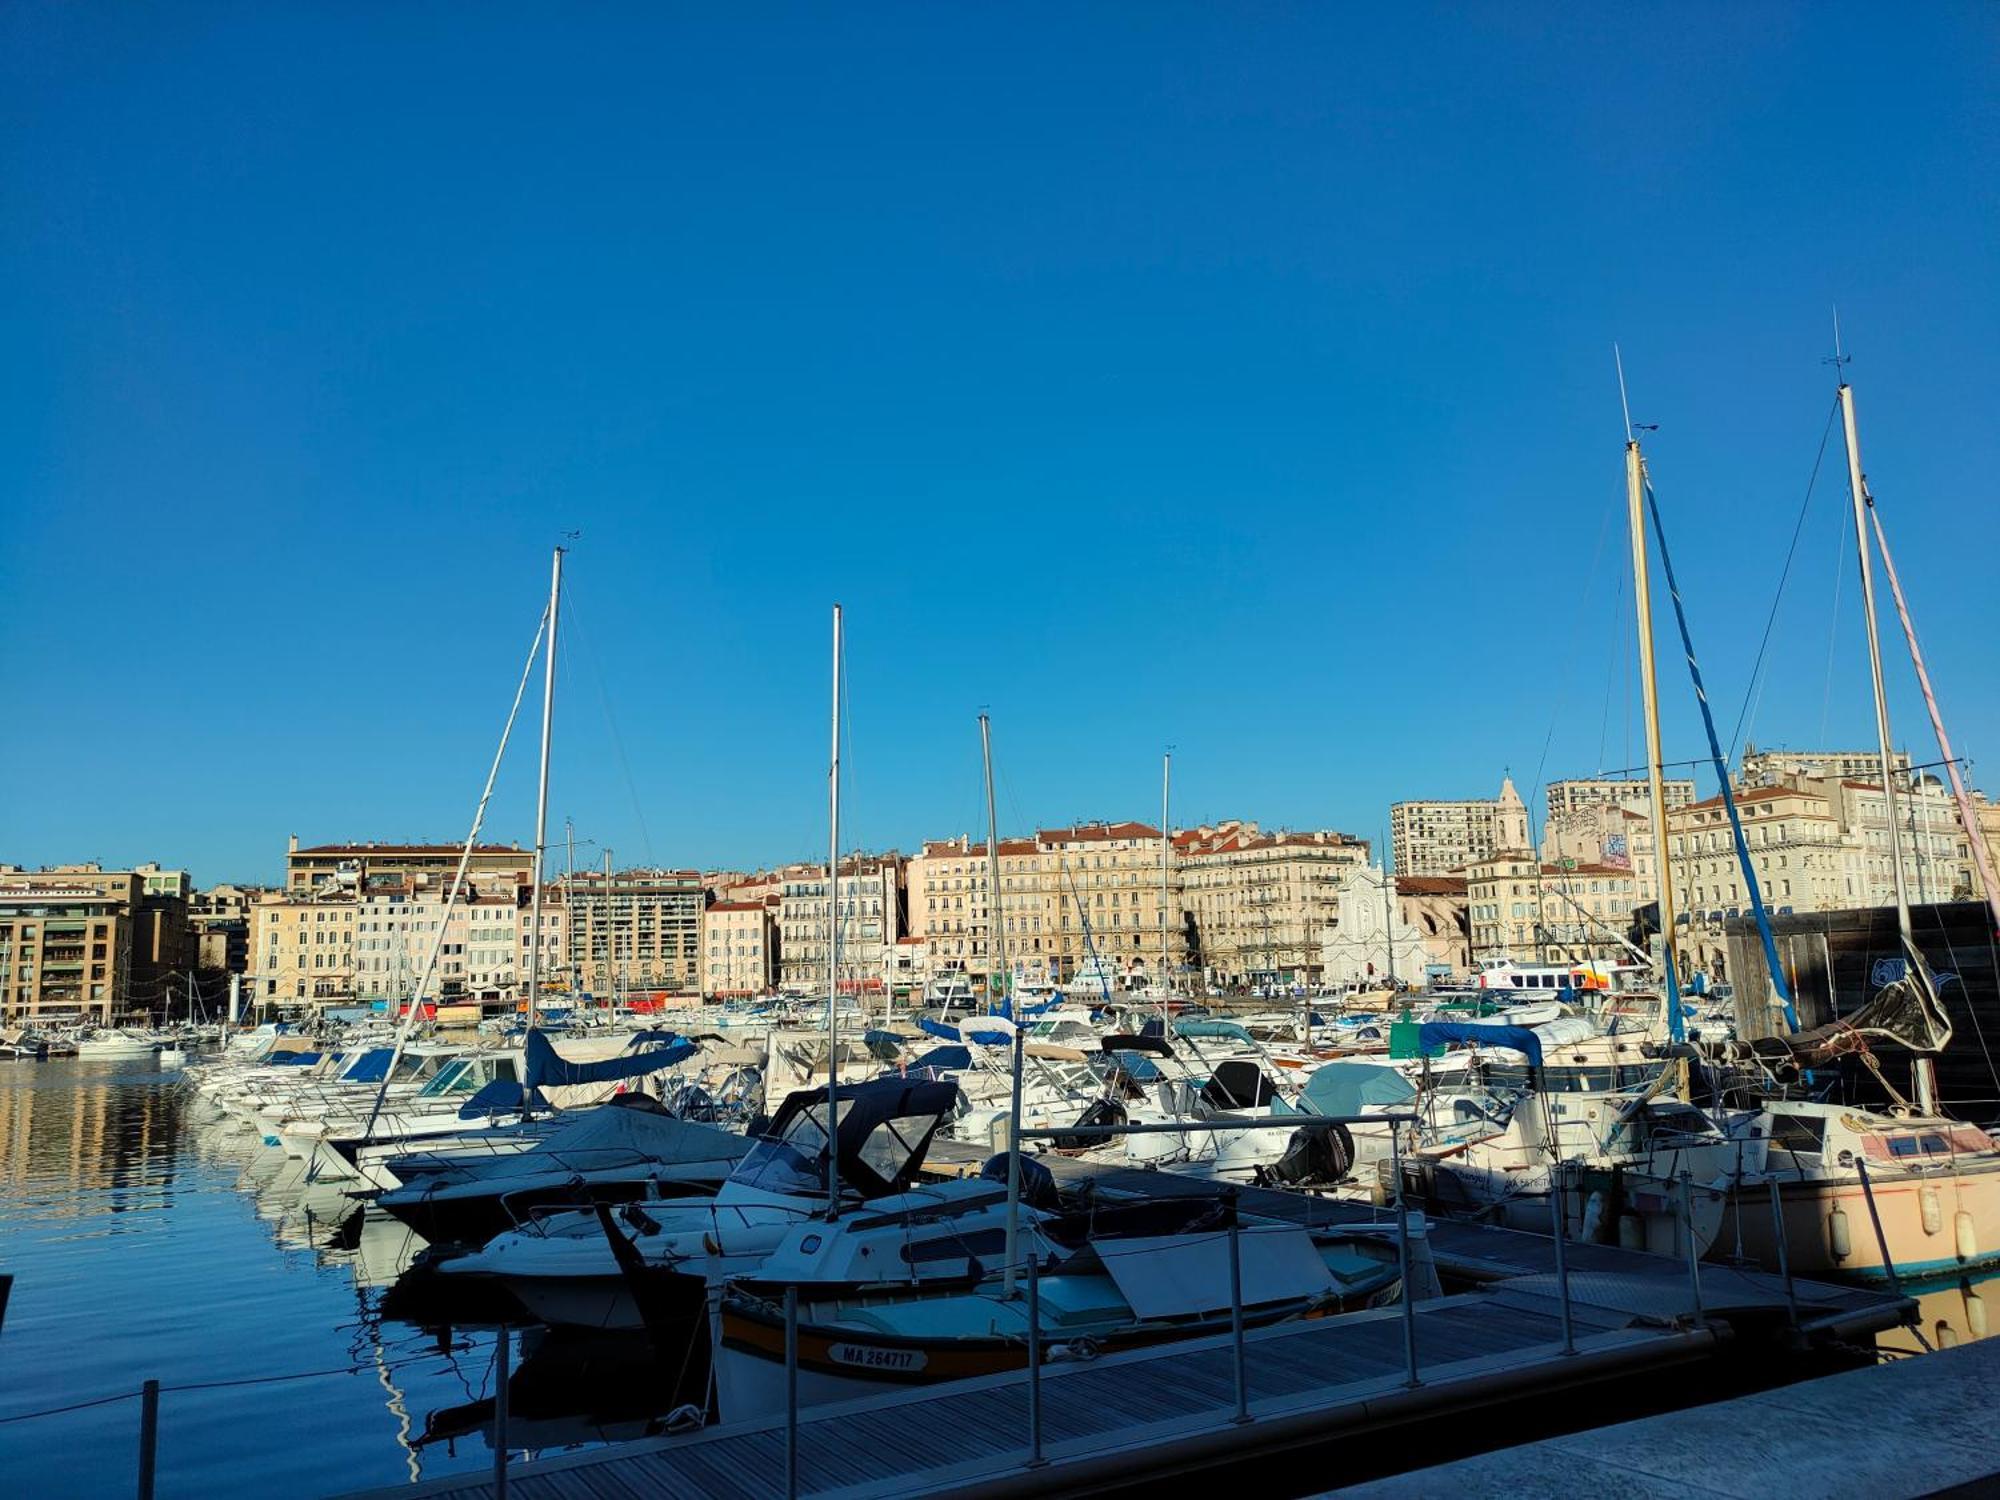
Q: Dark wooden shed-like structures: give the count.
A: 1